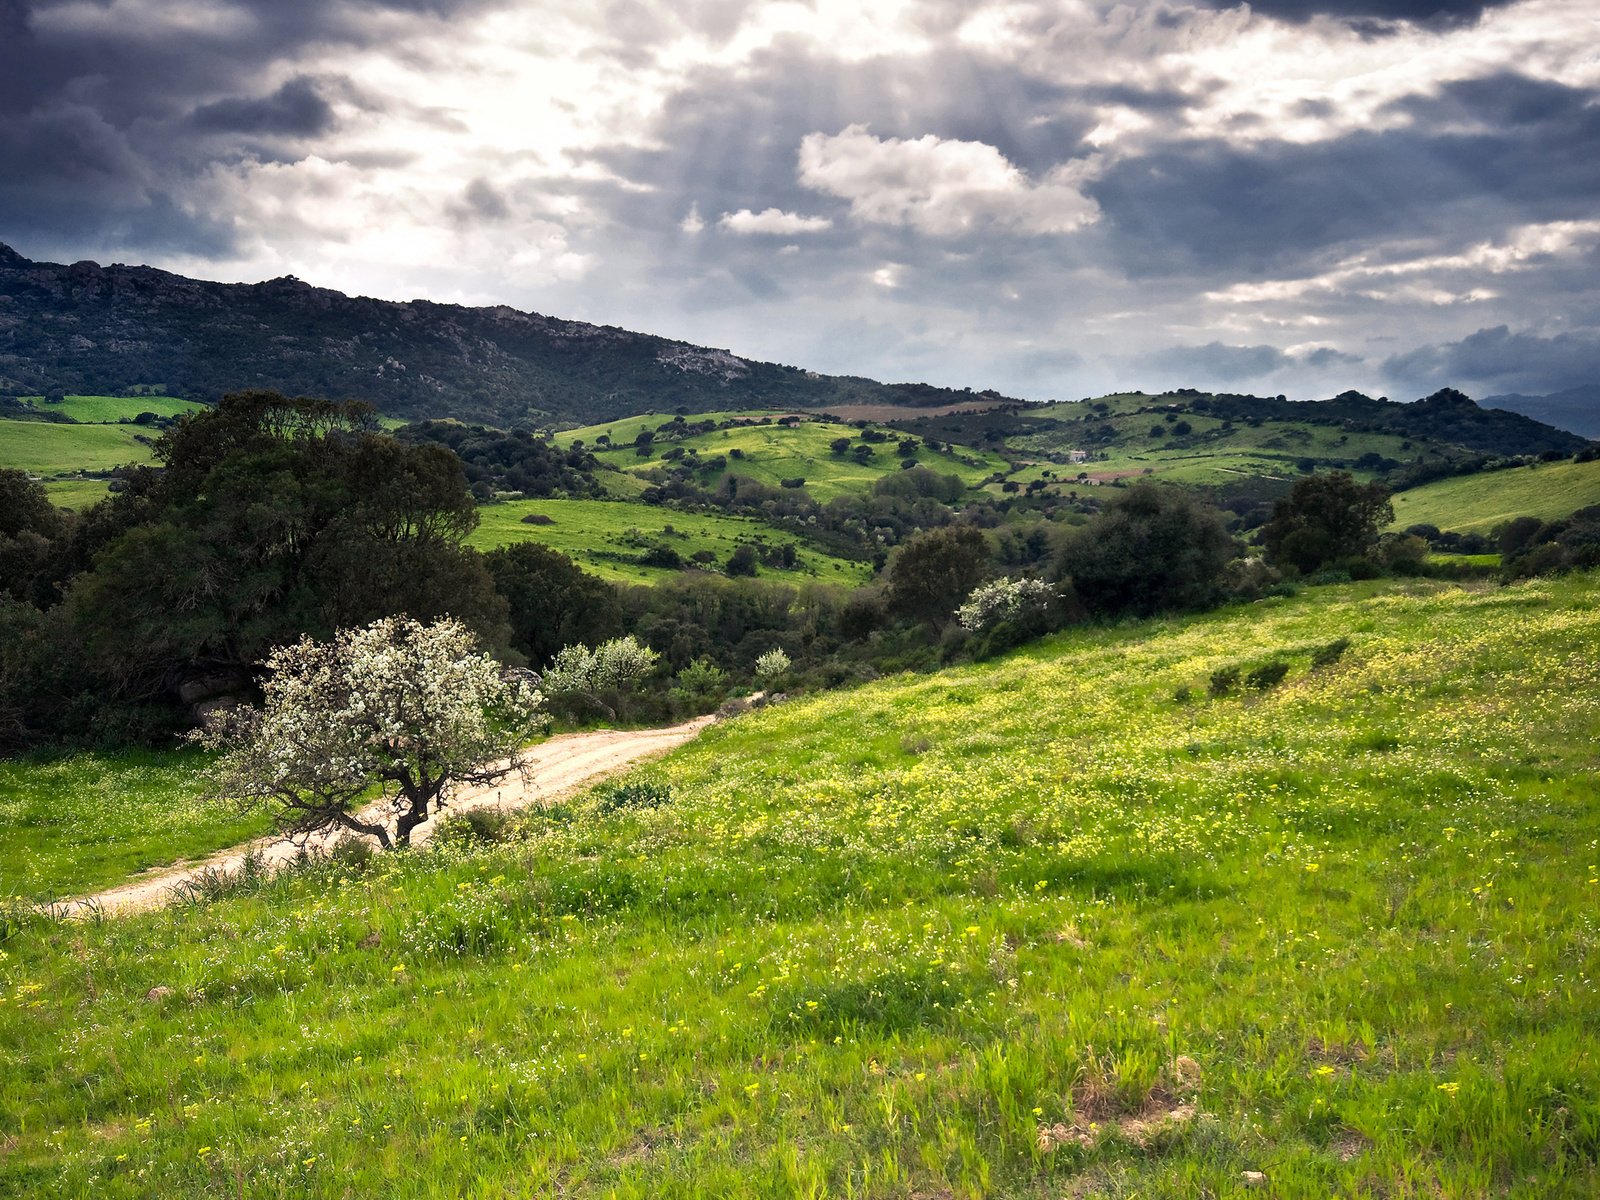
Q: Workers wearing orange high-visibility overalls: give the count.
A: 0